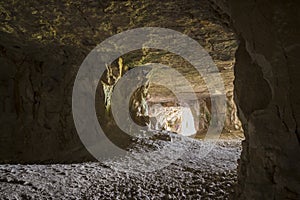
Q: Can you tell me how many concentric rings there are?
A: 2